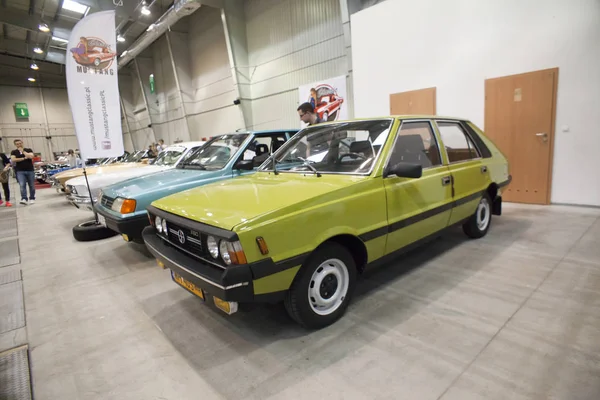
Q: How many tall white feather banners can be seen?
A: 1